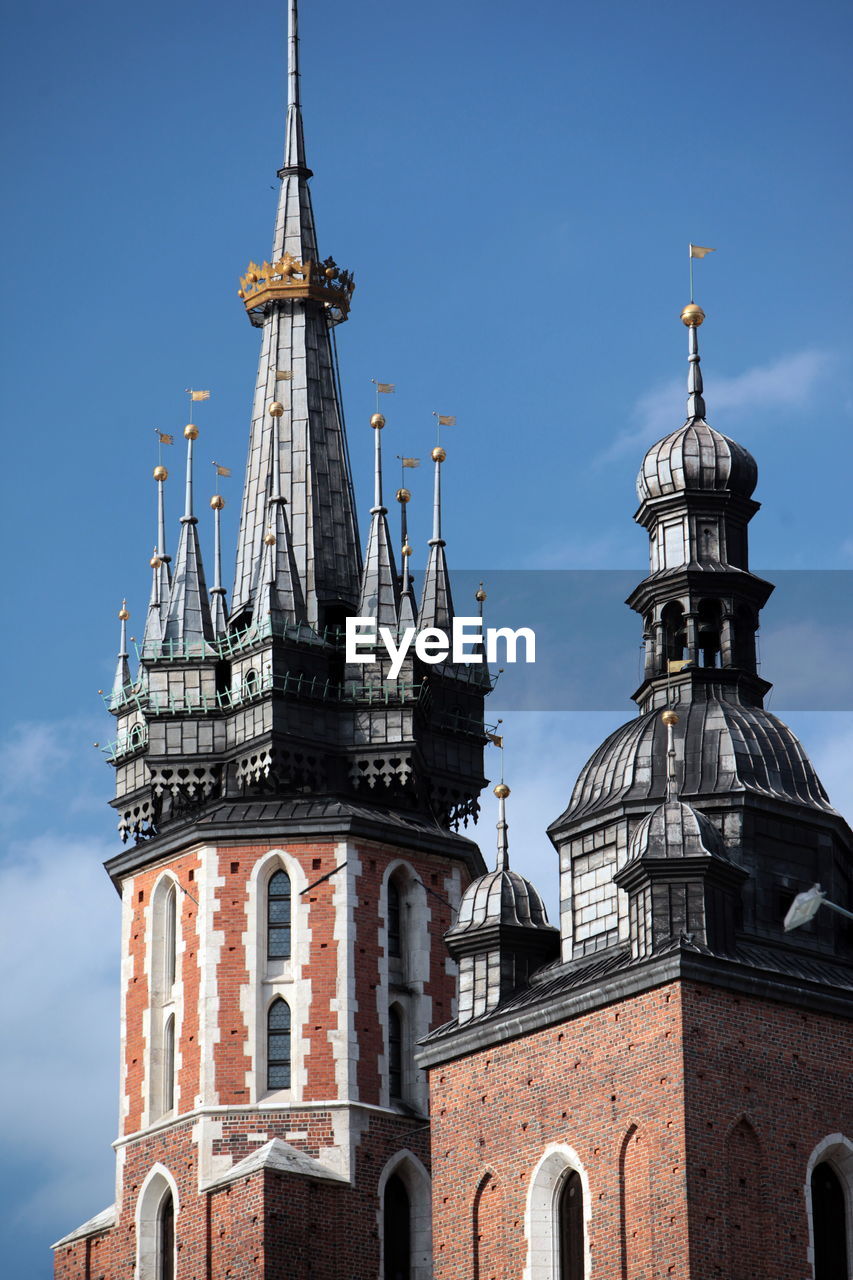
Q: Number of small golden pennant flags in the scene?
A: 10